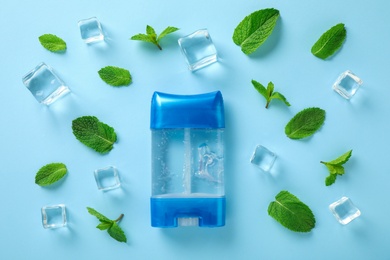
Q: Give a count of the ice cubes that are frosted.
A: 0